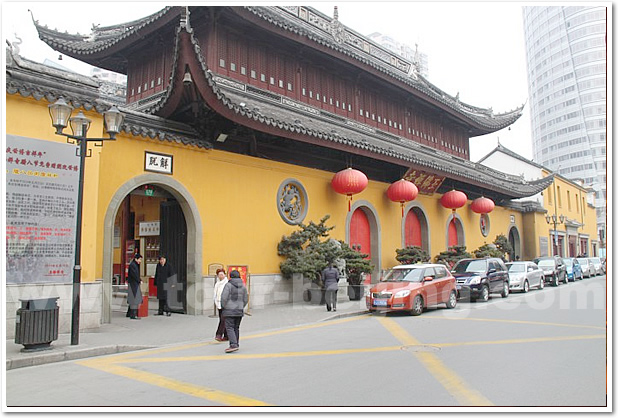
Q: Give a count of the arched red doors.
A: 3